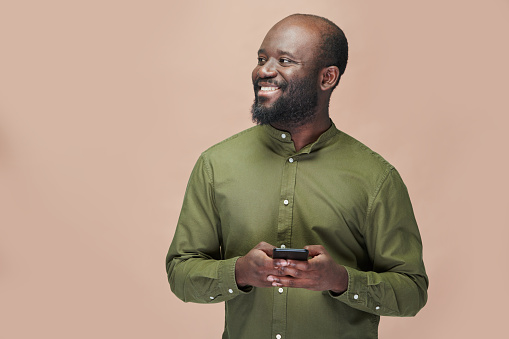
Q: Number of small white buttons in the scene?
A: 10